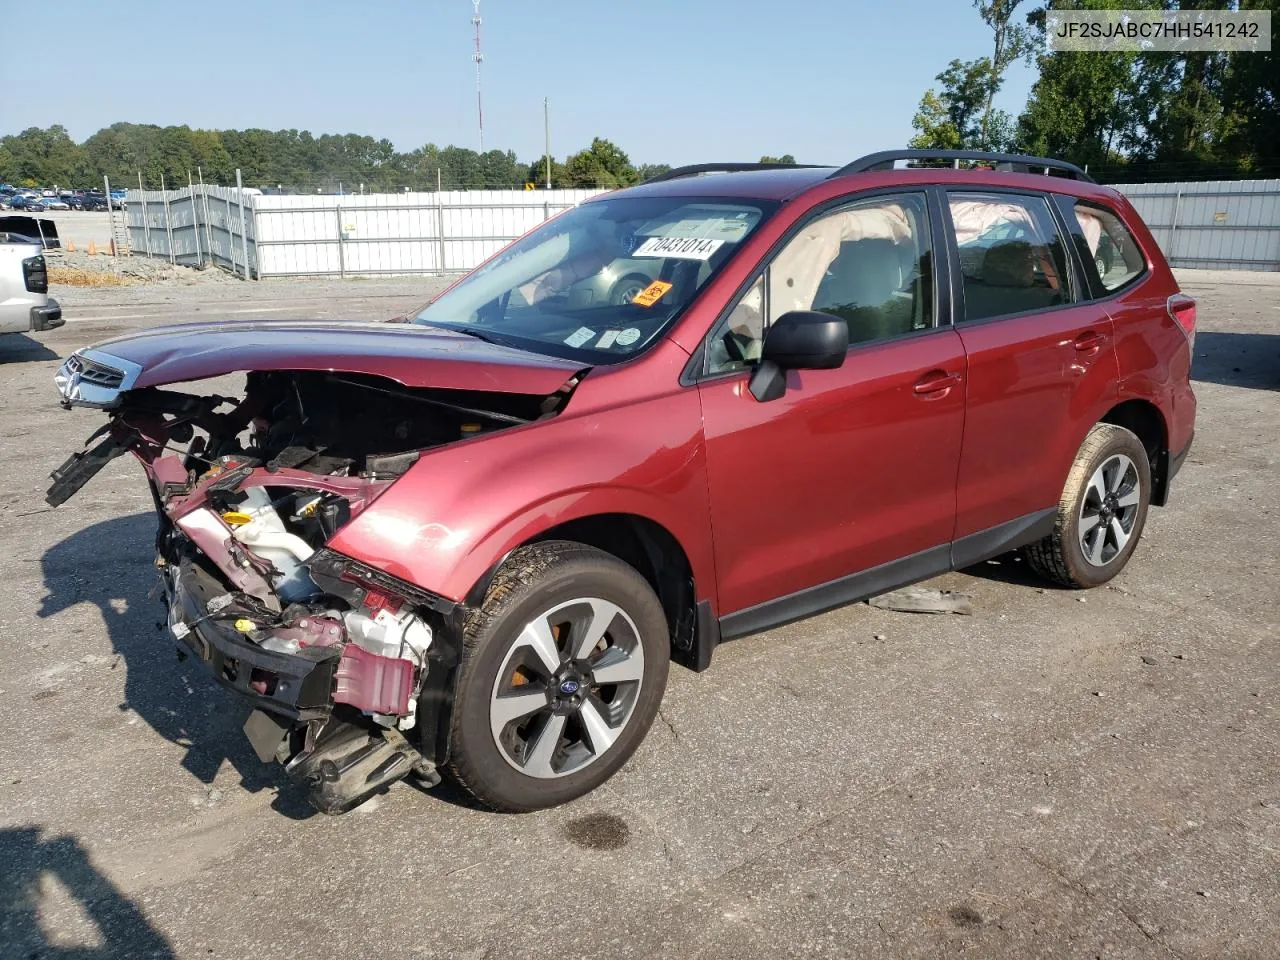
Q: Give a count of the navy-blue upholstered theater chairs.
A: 0